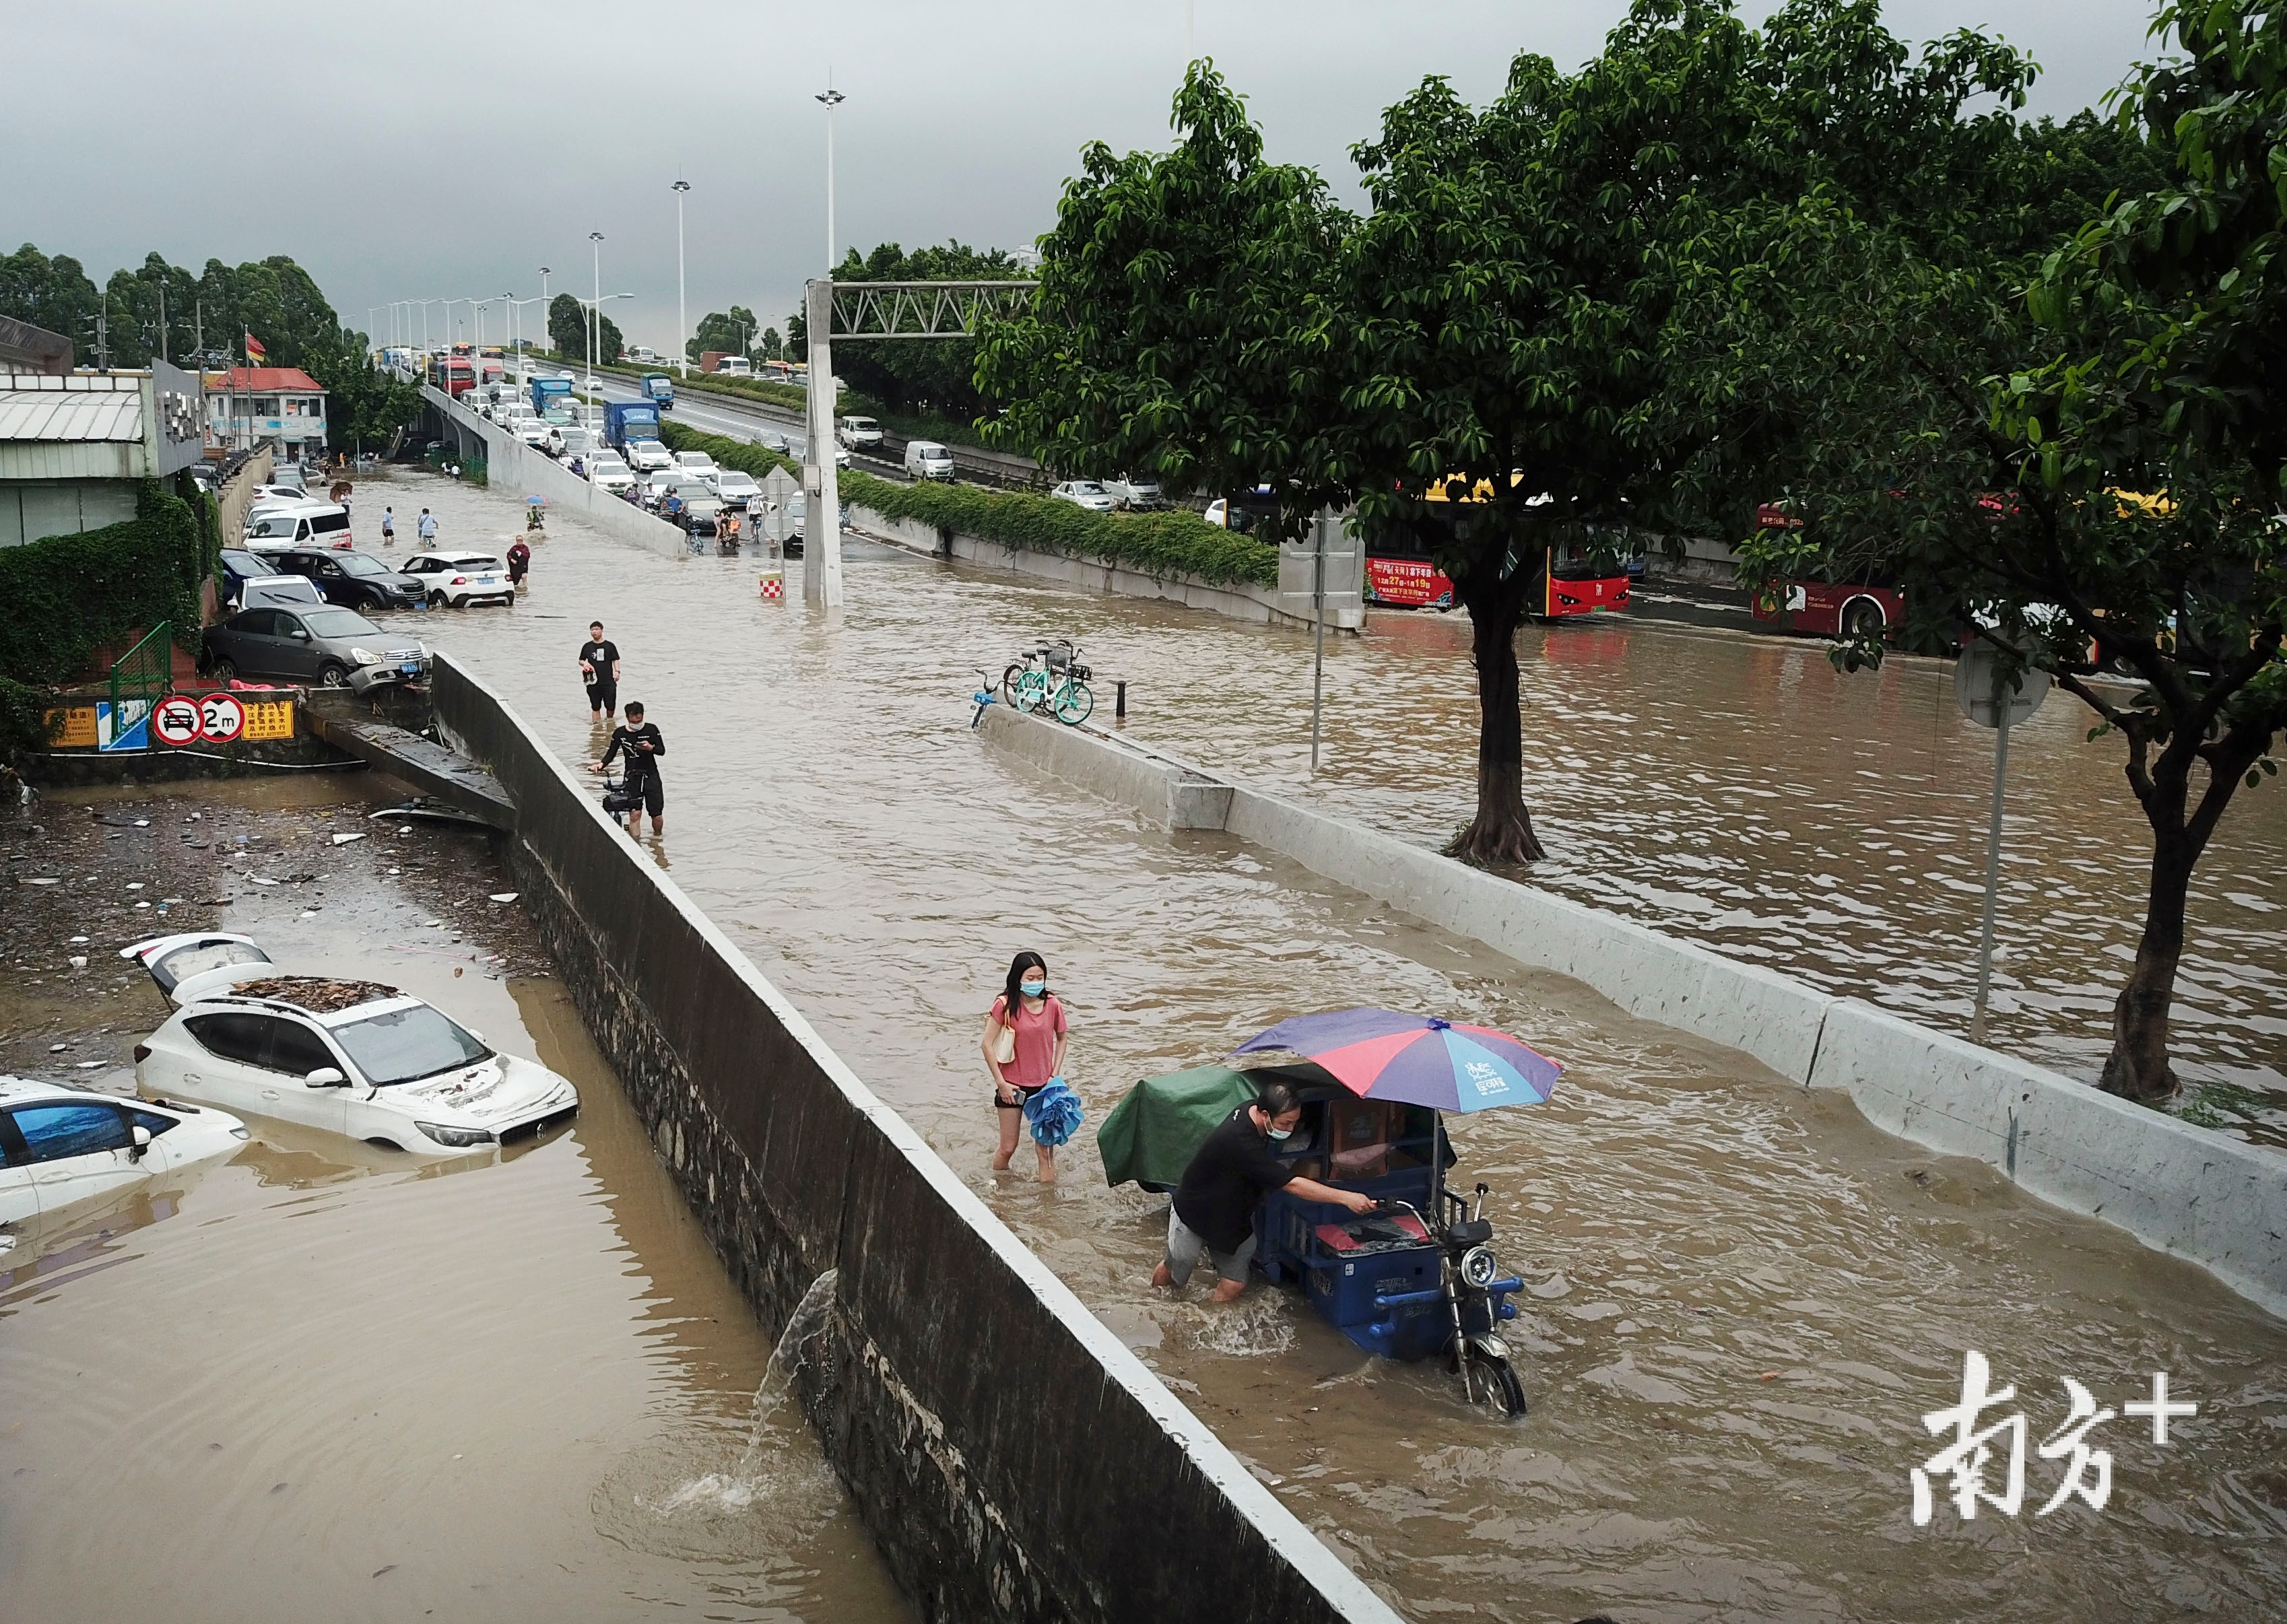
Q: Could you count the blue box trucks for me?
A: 3